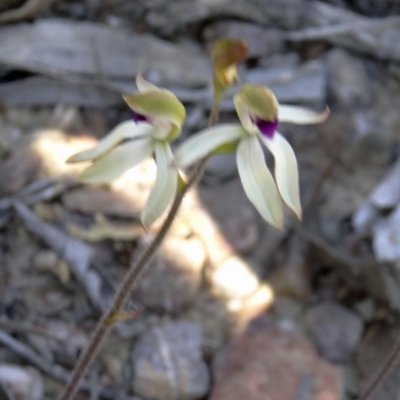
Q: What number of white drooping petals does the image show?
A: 6